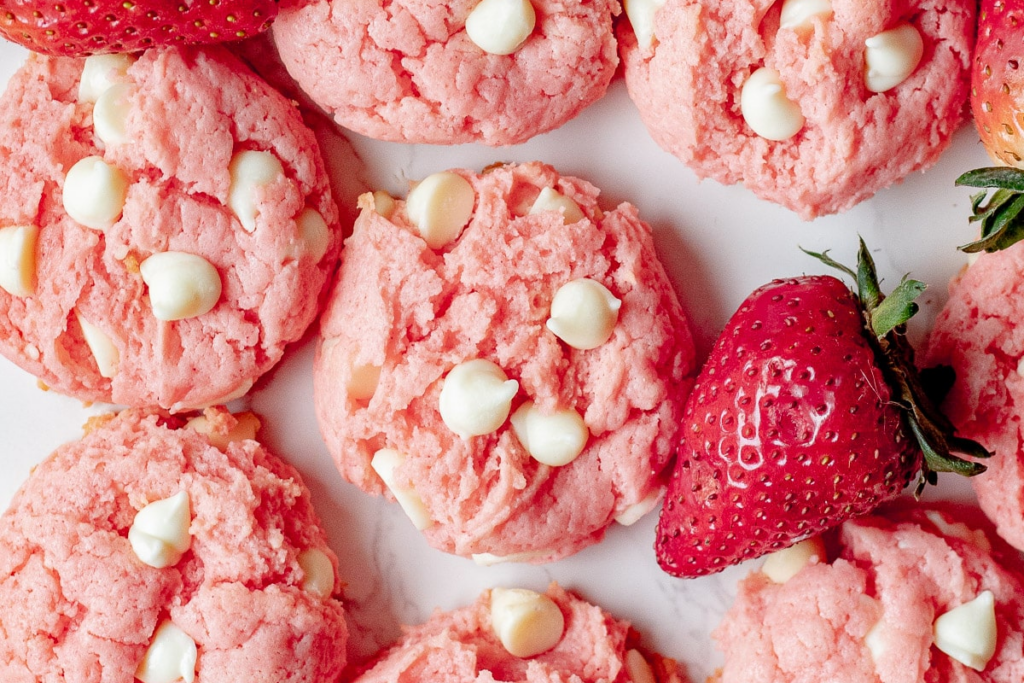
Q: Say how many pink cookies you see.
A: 8